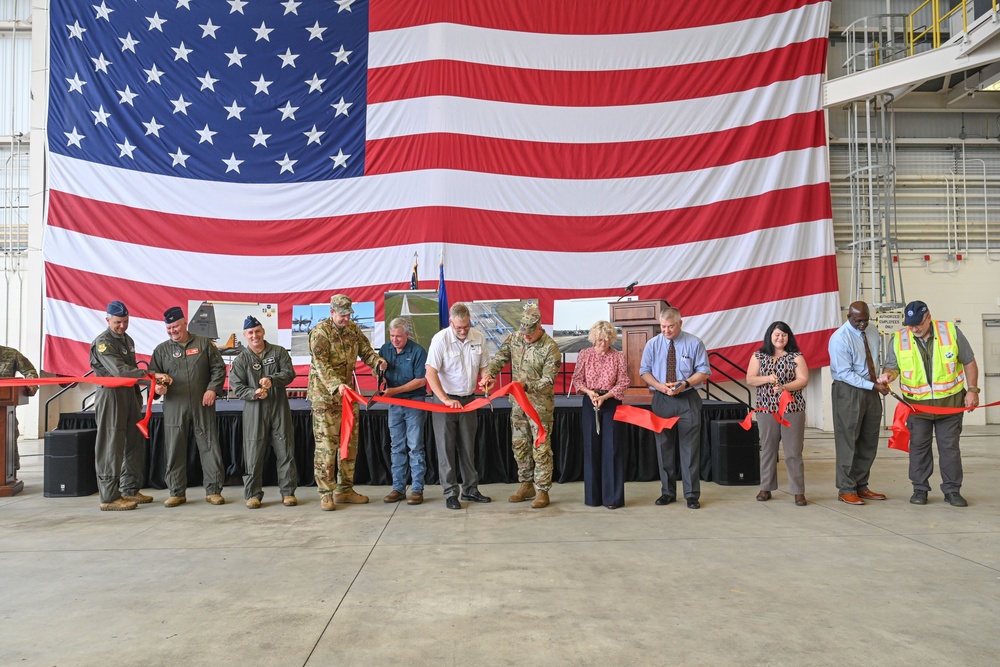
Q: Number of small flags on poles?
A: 2